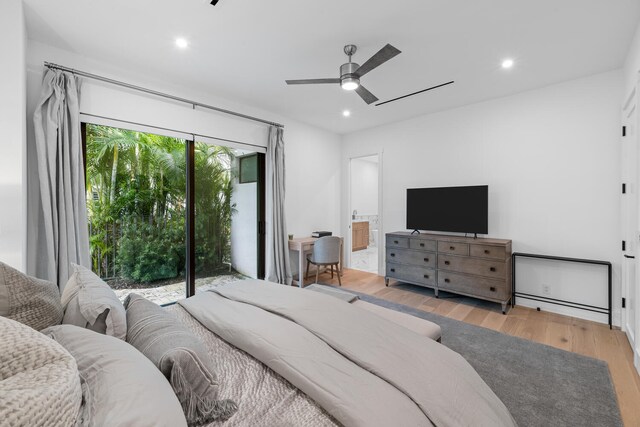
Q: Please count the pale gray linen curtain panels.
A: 2